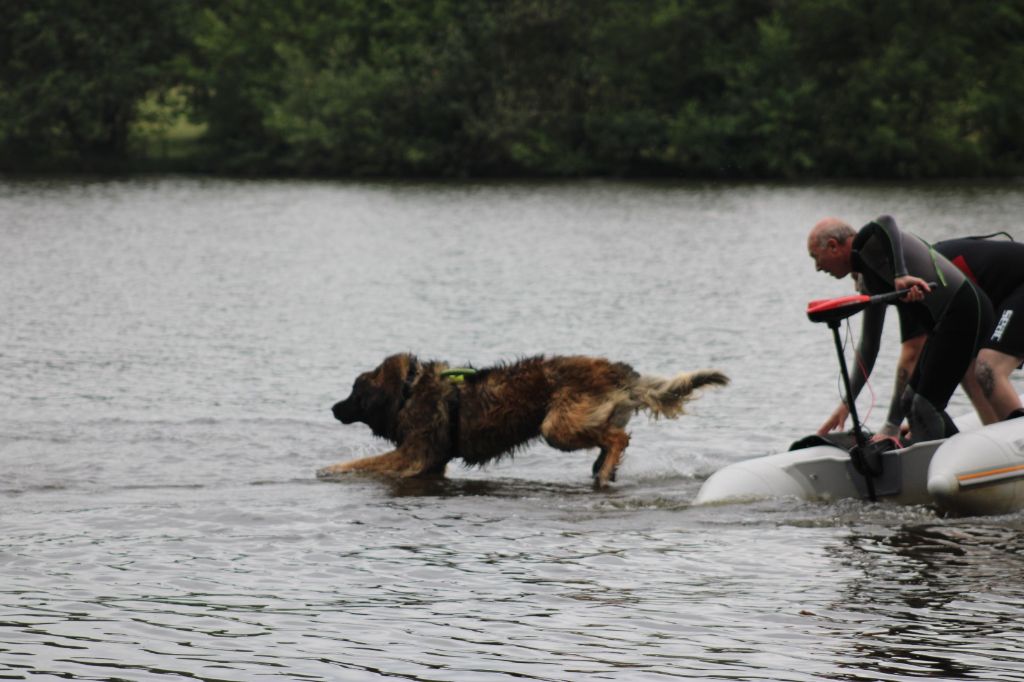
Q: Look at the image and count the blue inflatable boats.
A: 0